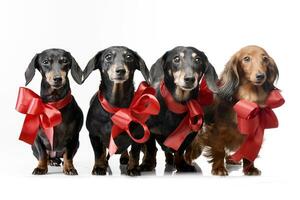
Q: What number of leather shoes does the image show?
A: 0